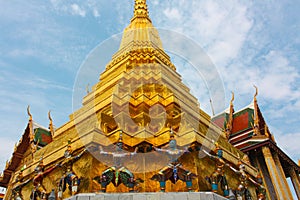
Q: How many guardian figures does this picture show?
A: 8